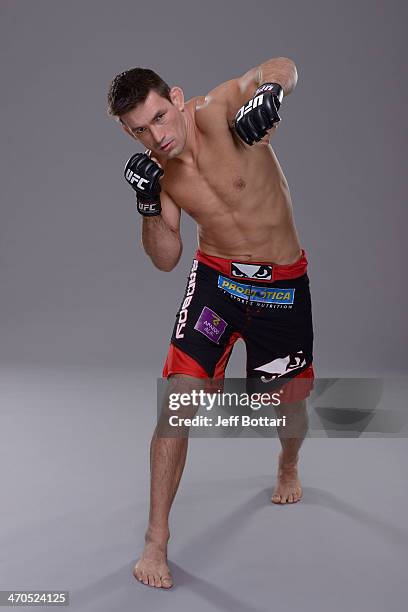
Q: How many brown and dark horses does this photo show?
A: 0